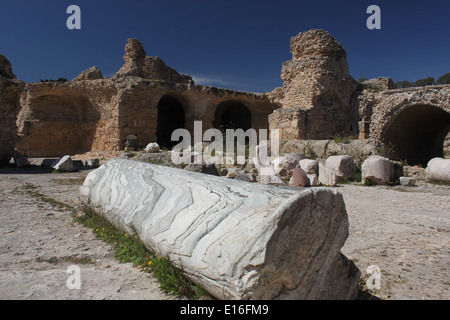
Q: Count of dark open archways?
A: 3